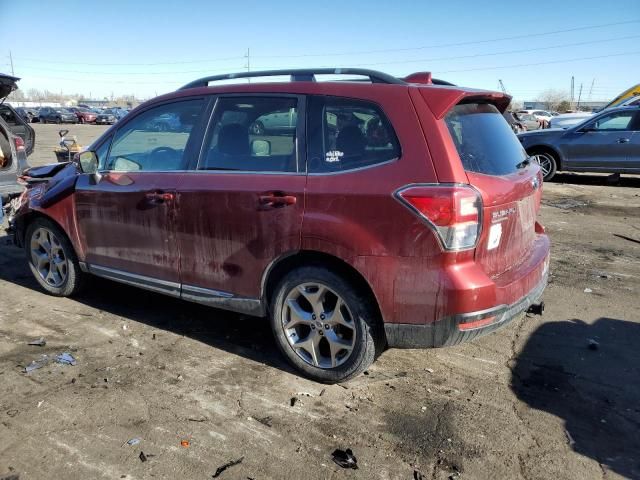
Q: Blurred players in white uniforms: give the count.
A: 0